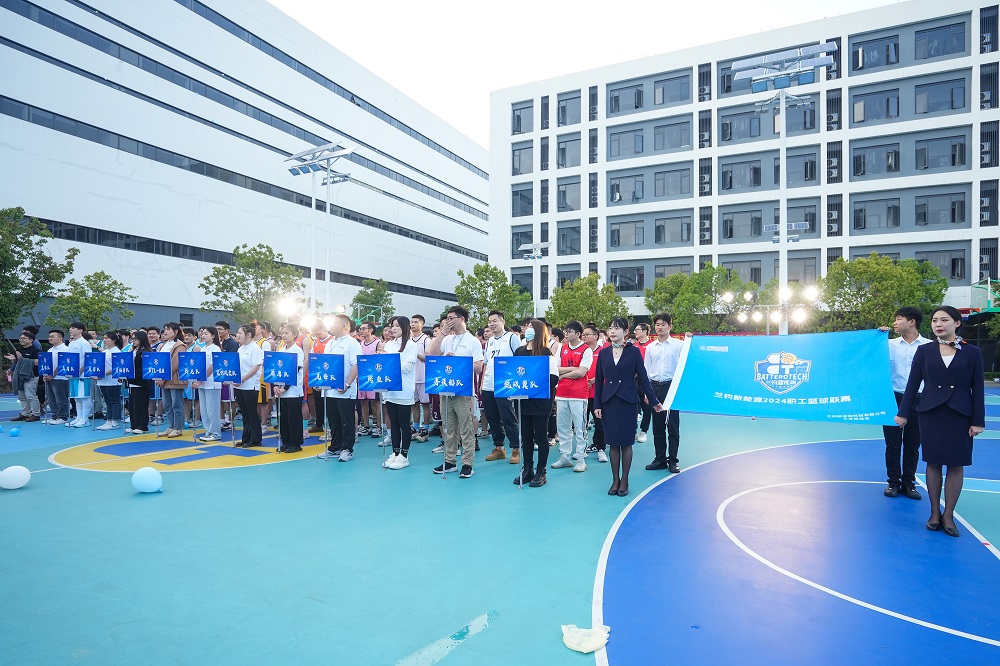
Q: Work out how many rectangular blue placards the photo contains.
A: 12